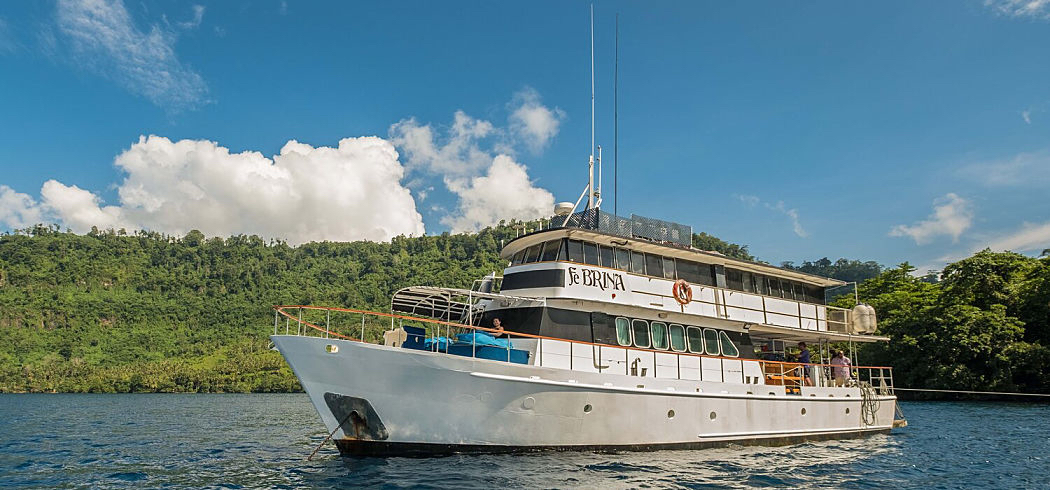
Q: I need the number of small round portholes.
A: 5